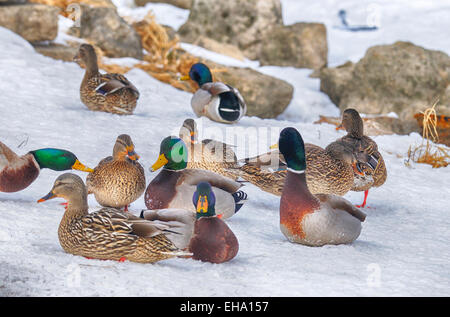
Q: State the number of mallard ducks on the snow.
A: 11